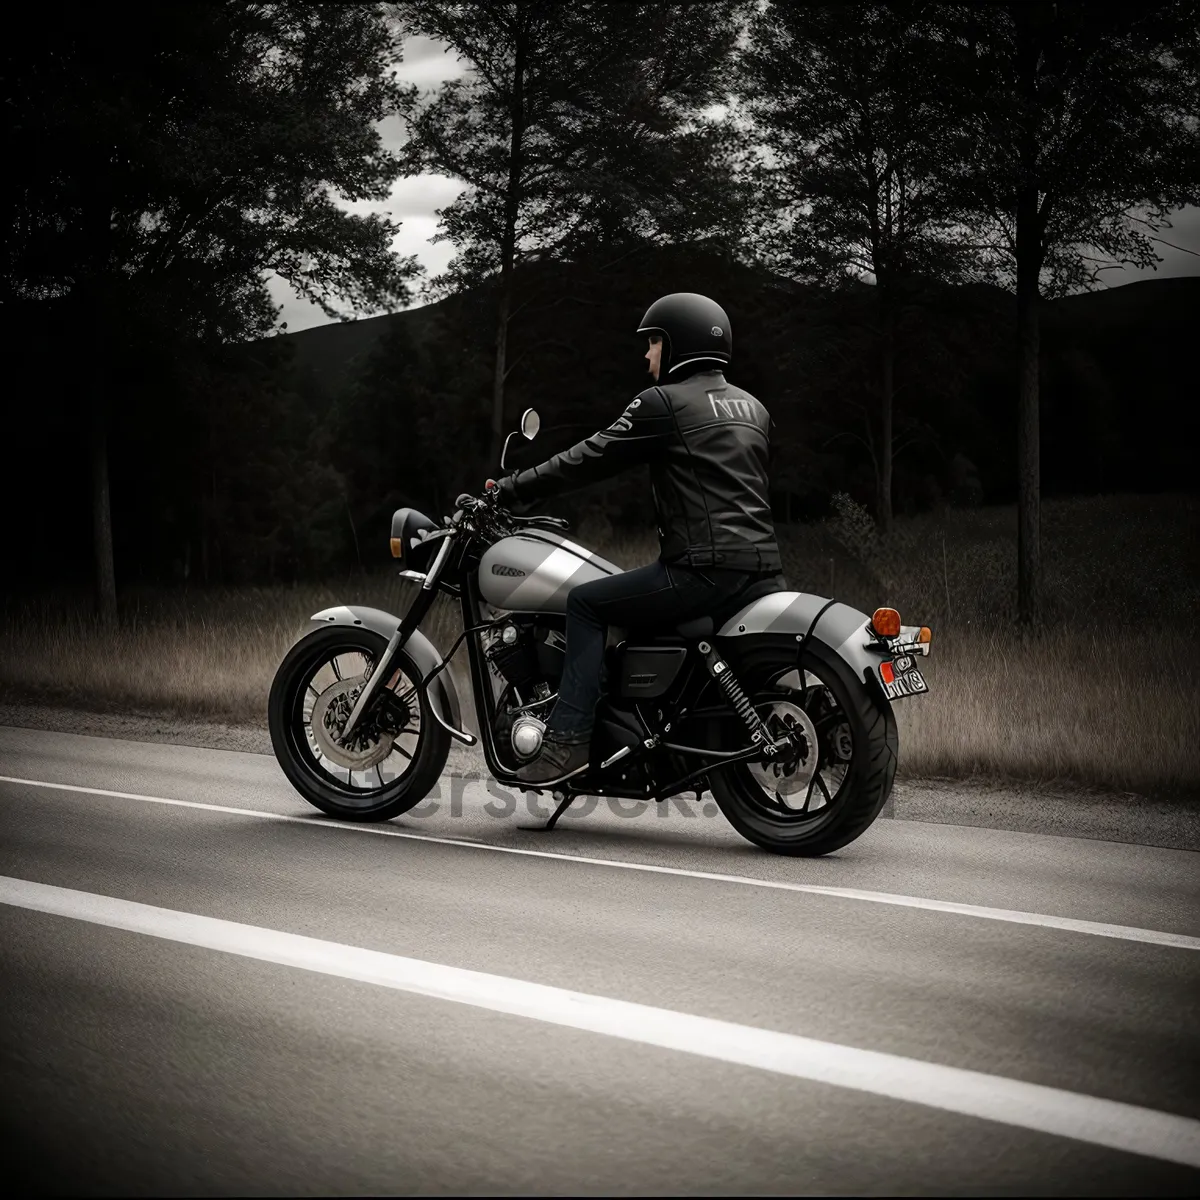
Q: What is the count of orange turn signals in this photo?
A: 3